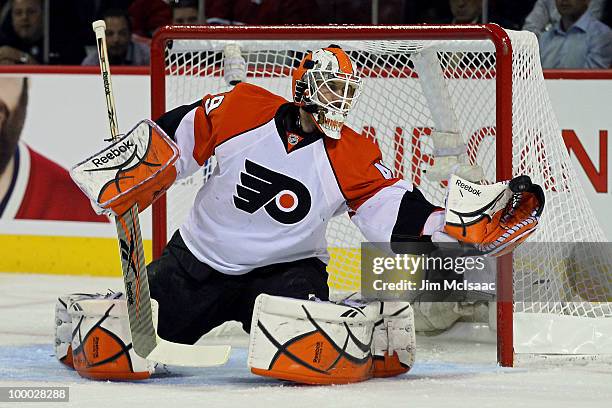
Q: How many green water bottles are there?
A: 0